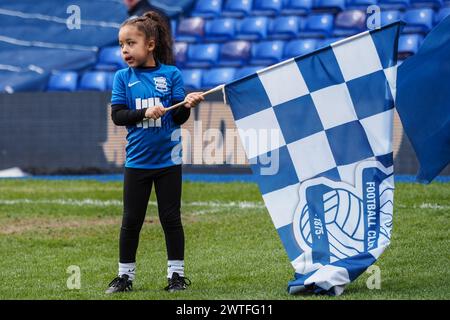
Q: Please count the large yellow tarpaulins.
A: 0